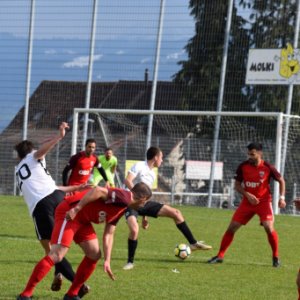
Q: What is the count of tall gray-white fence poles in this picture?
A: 5